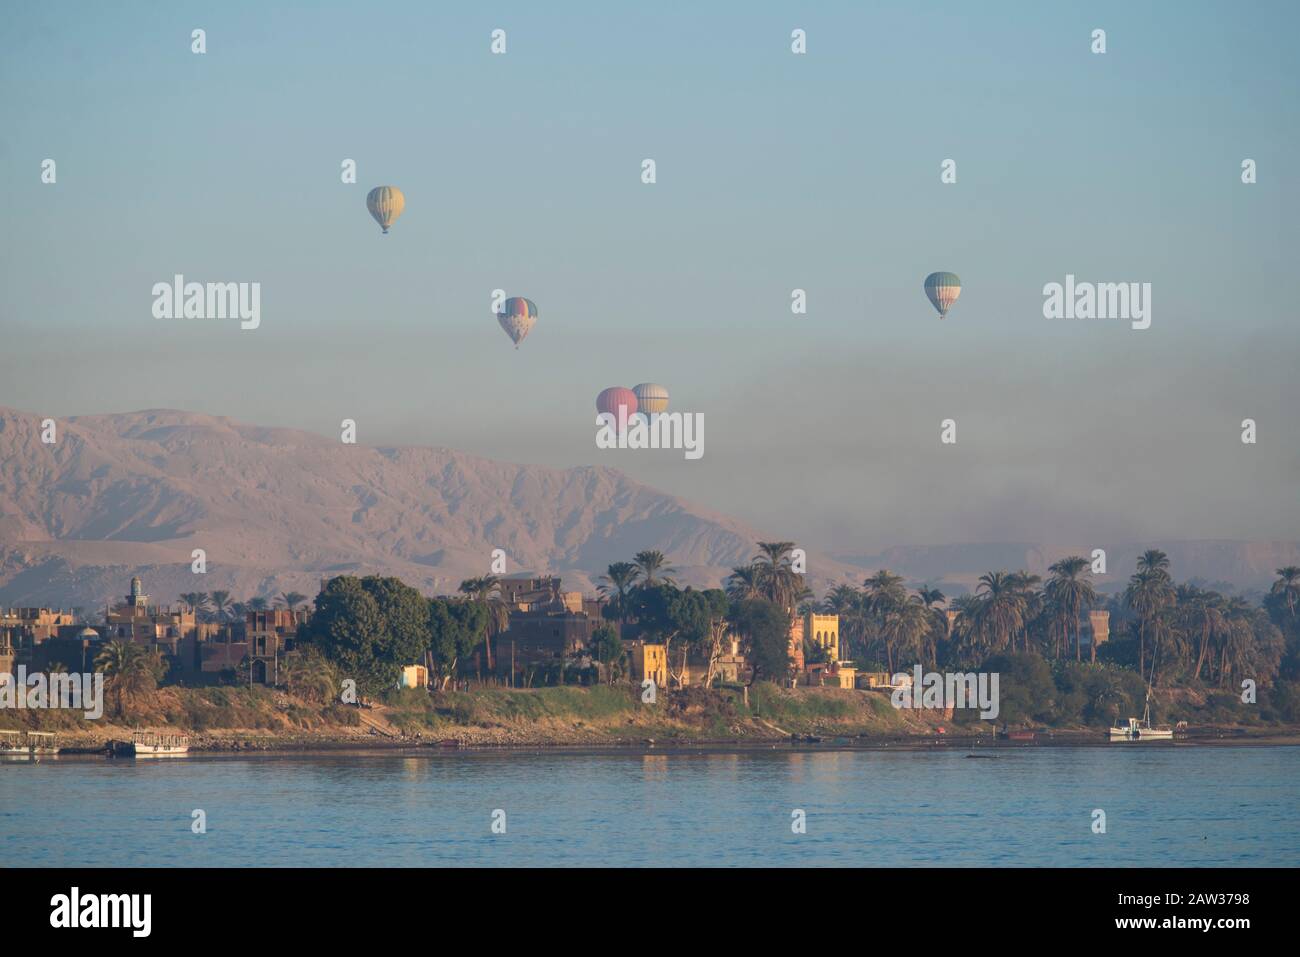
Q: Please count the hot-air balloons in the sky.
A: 5